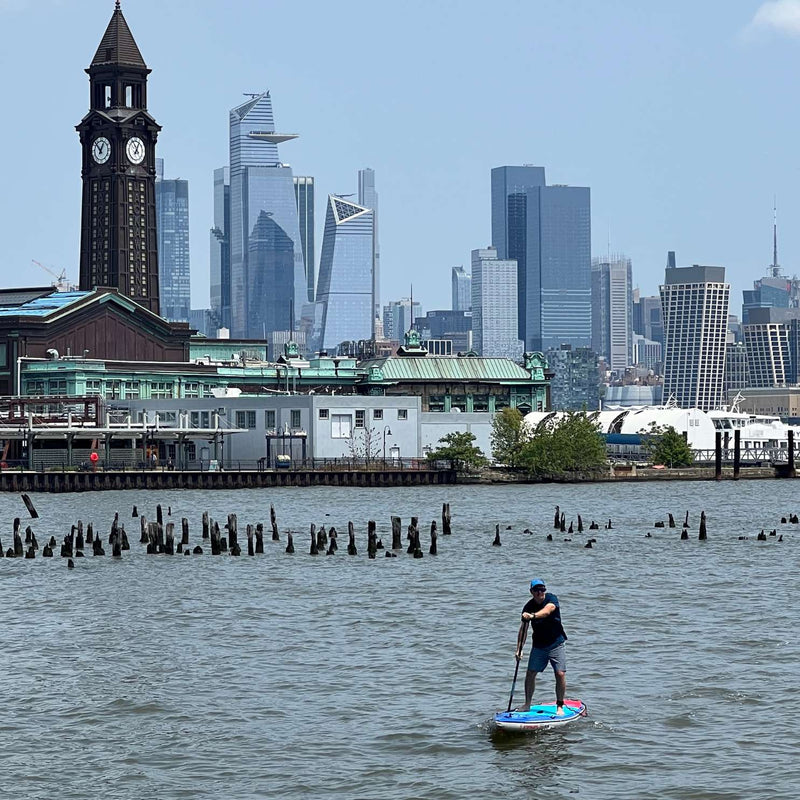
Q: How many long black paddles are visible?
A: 1